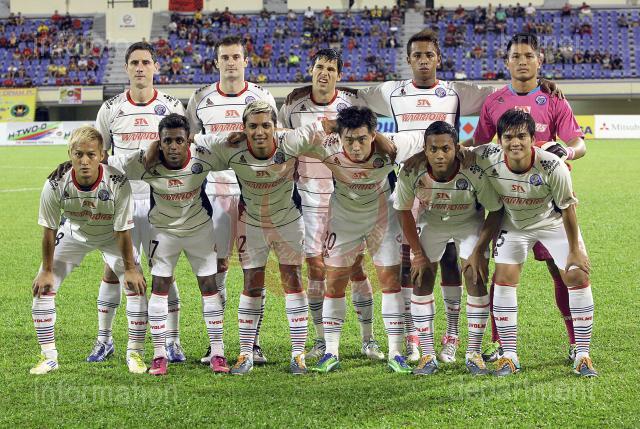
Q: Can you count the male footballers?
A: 11